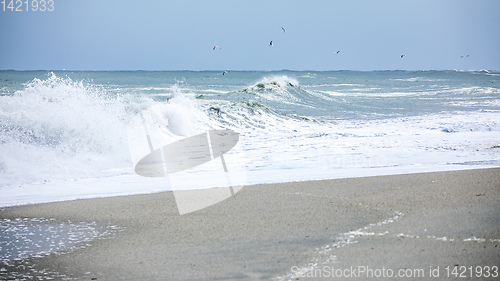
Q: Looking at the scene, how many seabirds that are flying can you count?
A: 7